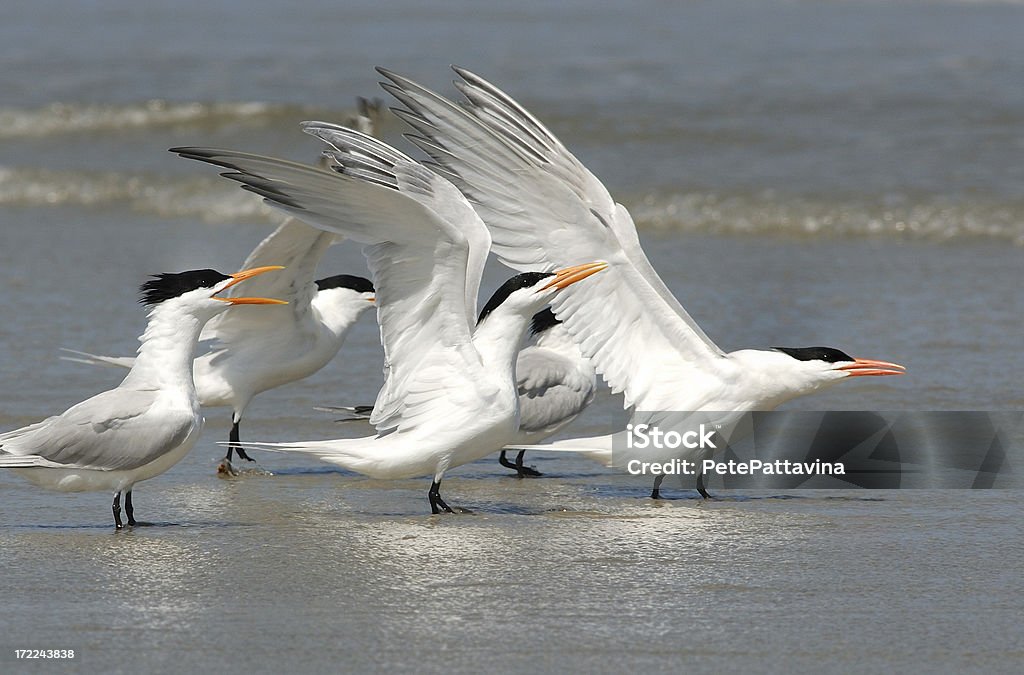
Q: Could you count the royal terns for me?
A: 5